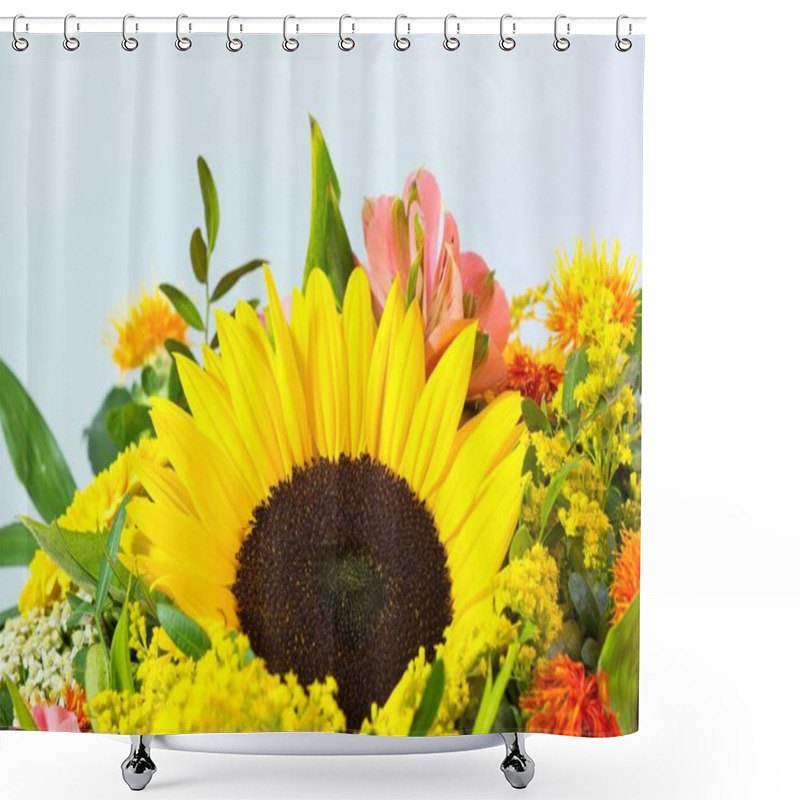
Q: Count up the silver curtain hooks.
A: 12